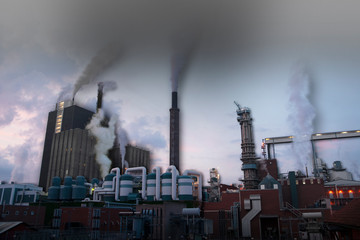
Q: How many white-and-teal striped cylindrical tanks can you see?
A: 5